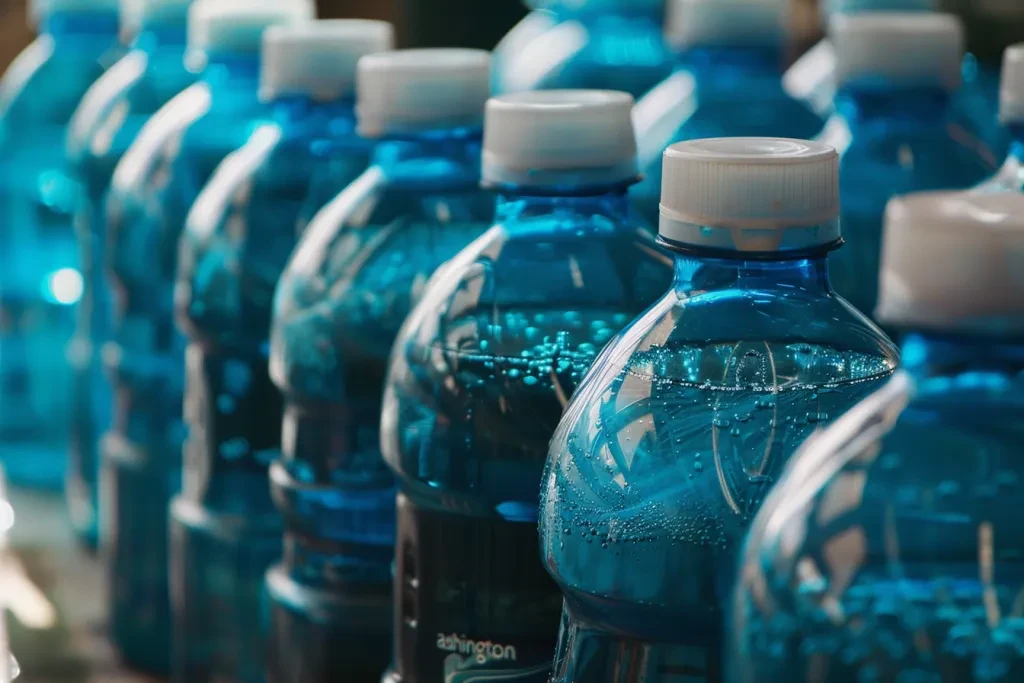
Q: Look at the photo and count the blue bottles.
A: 13